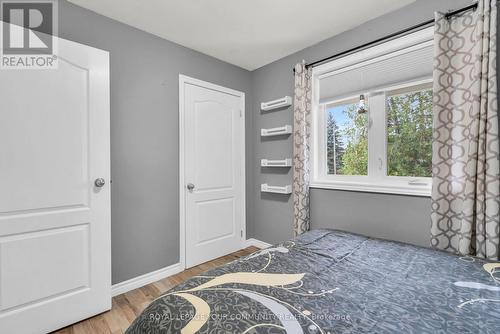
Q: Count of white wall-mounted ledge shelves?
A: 4